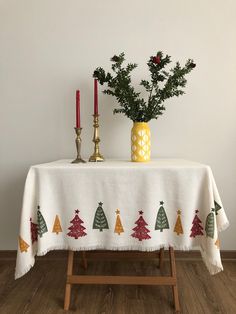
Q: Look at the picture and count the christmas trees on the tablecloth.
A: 14